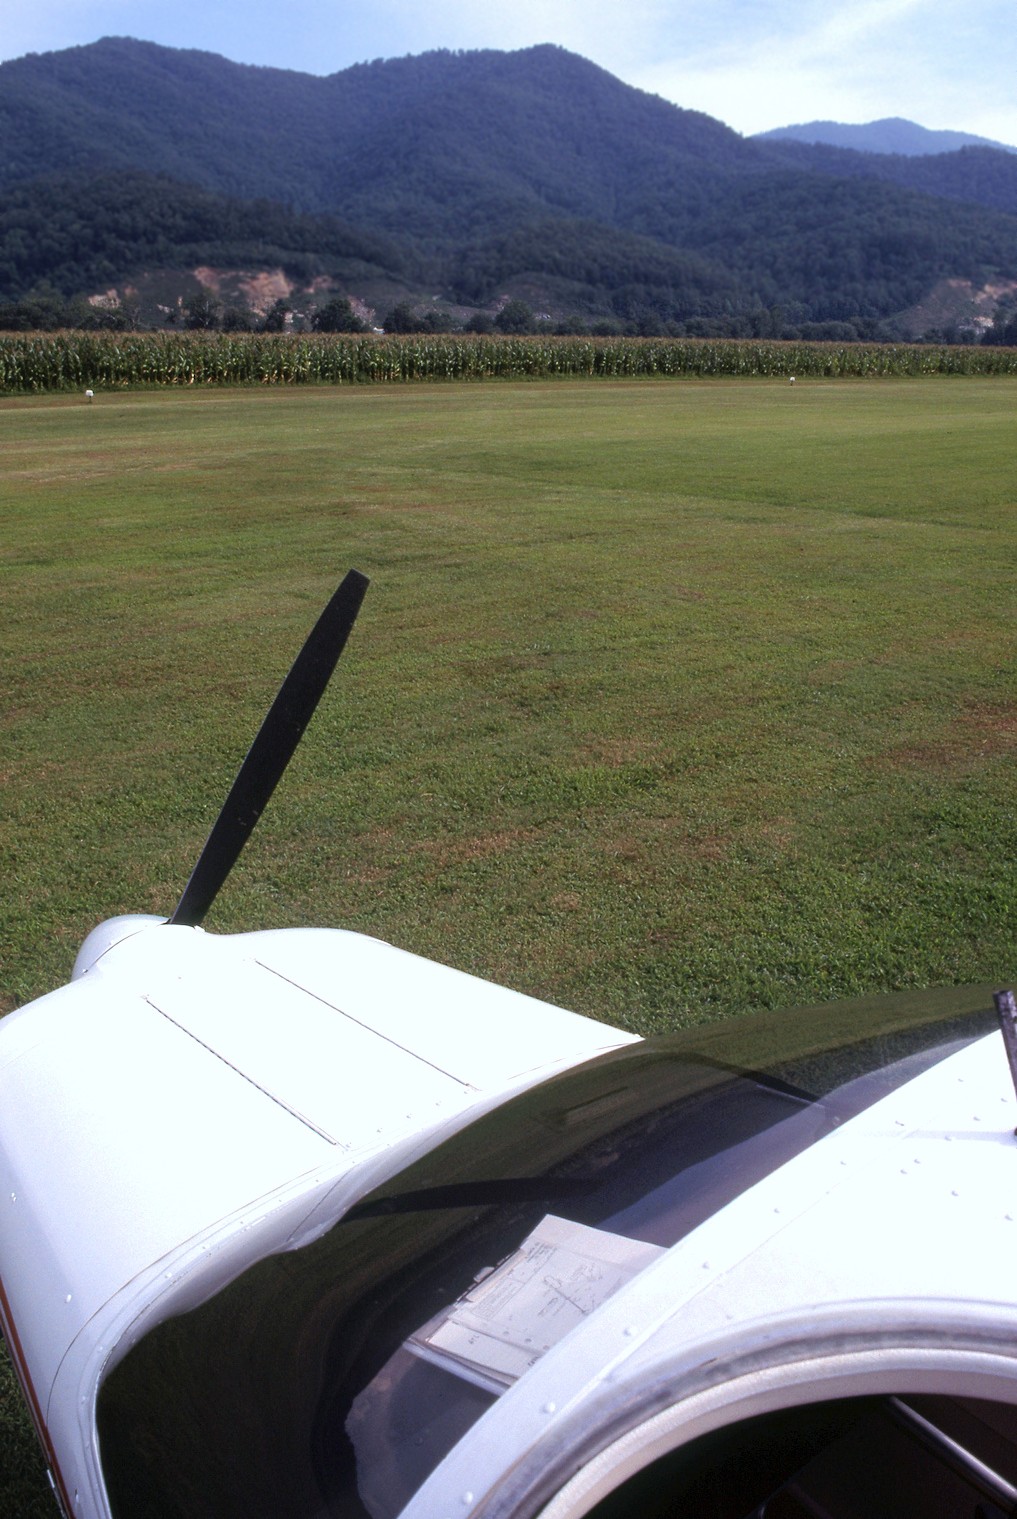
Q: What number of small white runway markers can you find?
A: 2